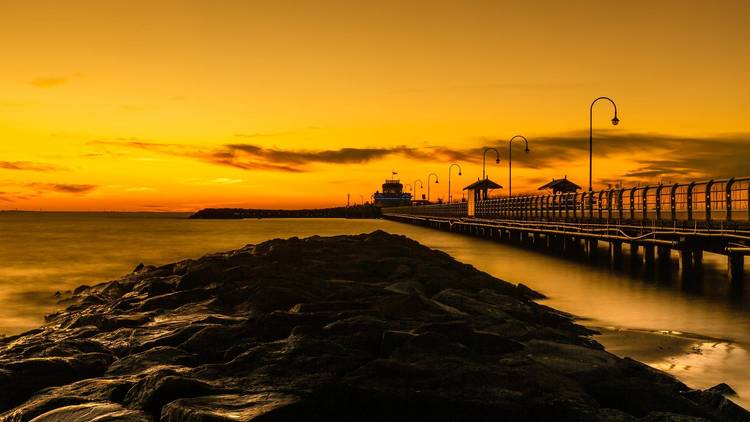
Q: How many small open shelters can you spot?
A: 2